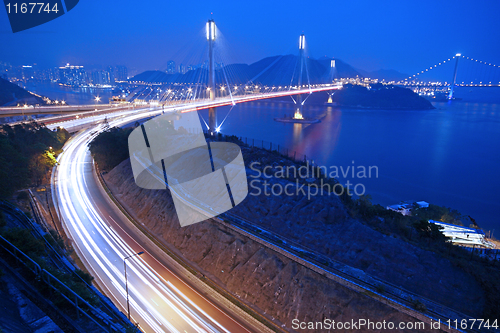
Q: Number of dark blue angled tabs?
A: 2